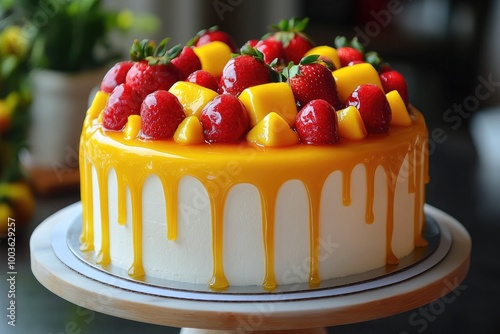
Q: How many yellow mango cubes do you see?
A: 11